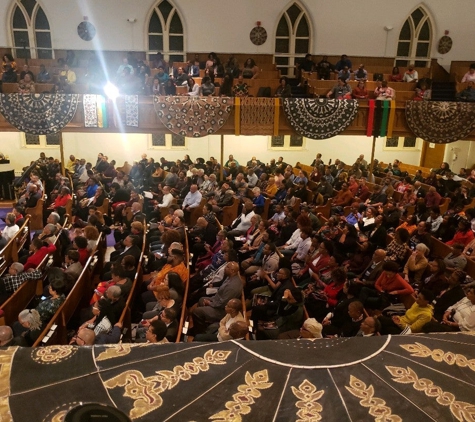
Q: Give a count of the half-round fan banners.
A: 4